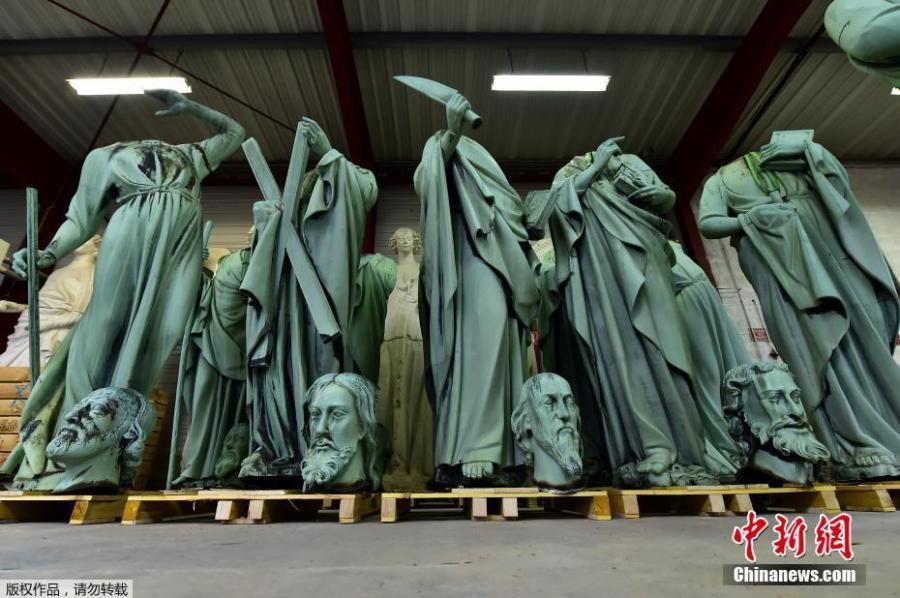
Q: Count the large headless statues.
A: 5